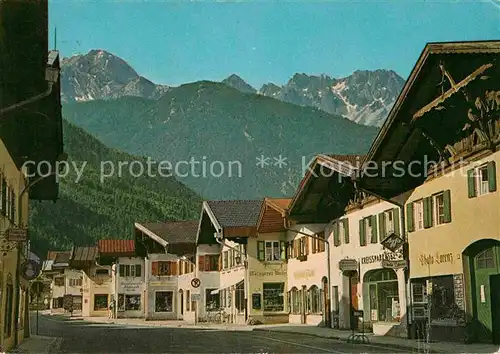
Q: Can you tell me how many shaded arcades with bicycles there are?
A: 0